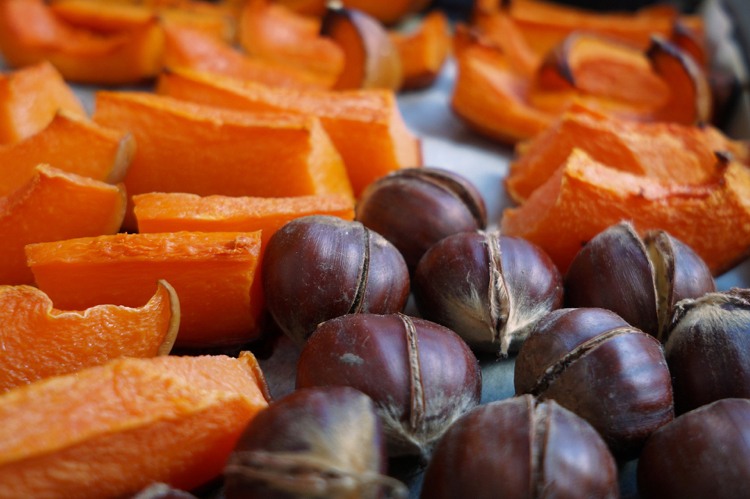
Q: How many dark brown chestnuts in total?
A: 10